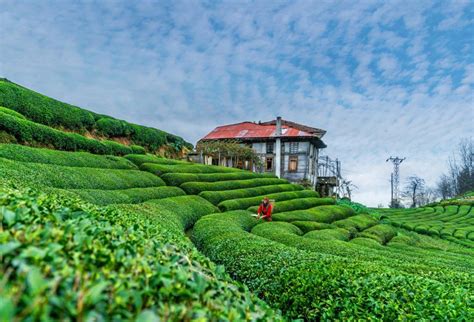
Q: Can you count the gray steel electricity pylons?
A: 1